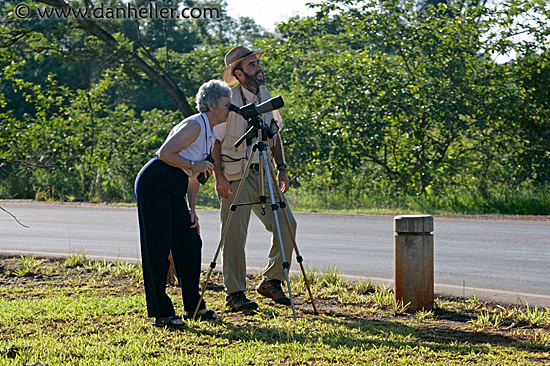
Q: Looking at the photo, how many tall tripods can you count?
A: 1